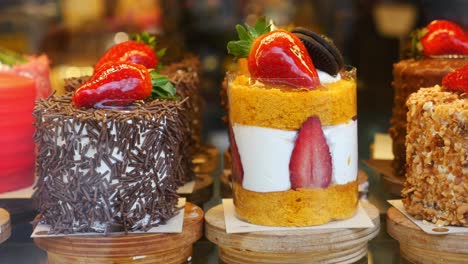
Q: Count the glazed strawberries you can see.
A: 5